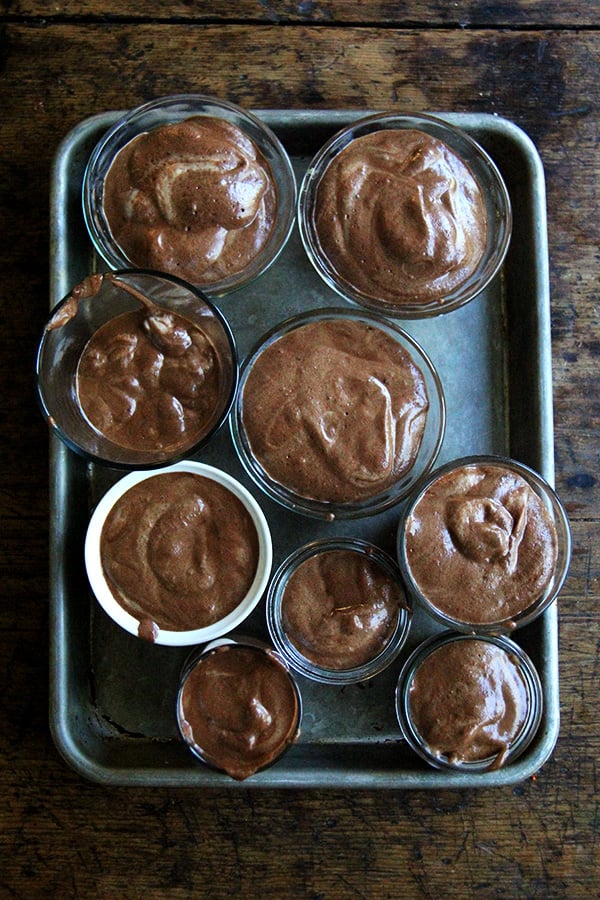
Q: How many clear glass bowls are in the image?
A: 8